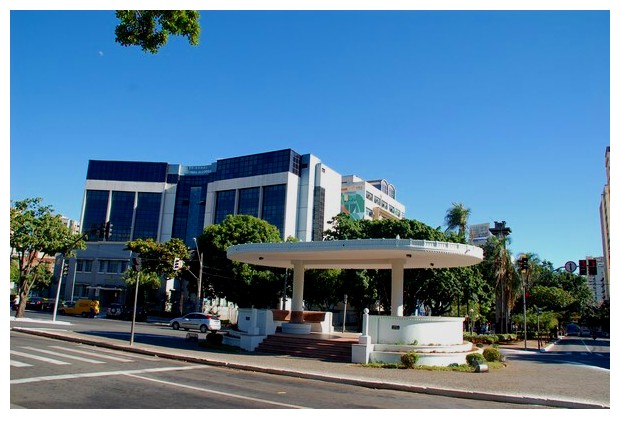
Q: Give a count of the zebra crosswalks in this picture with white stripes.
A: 1